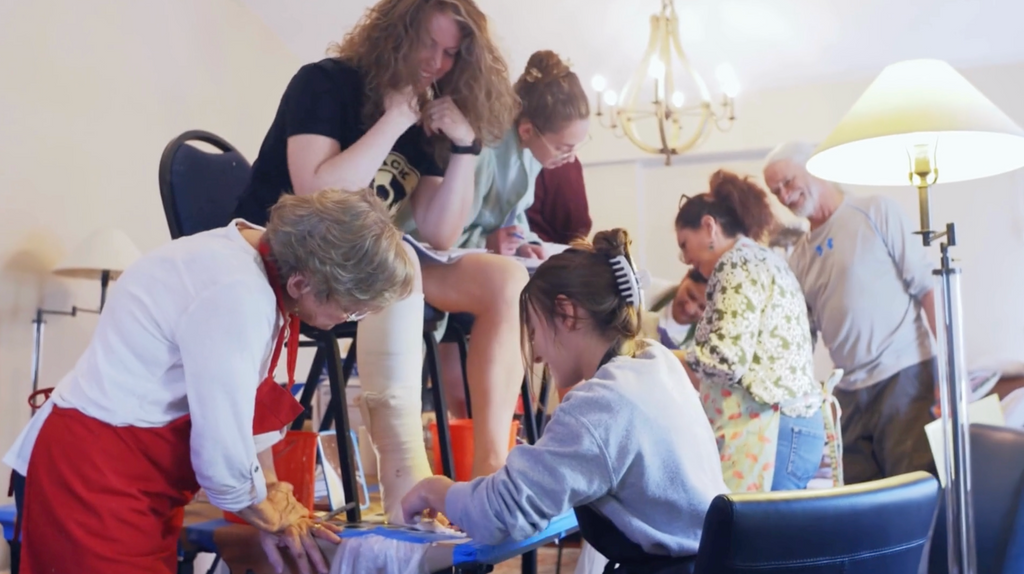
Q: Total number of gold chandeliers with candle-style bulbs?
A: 1